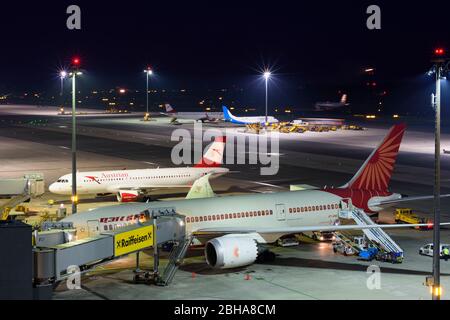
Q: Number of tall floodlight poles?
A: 5